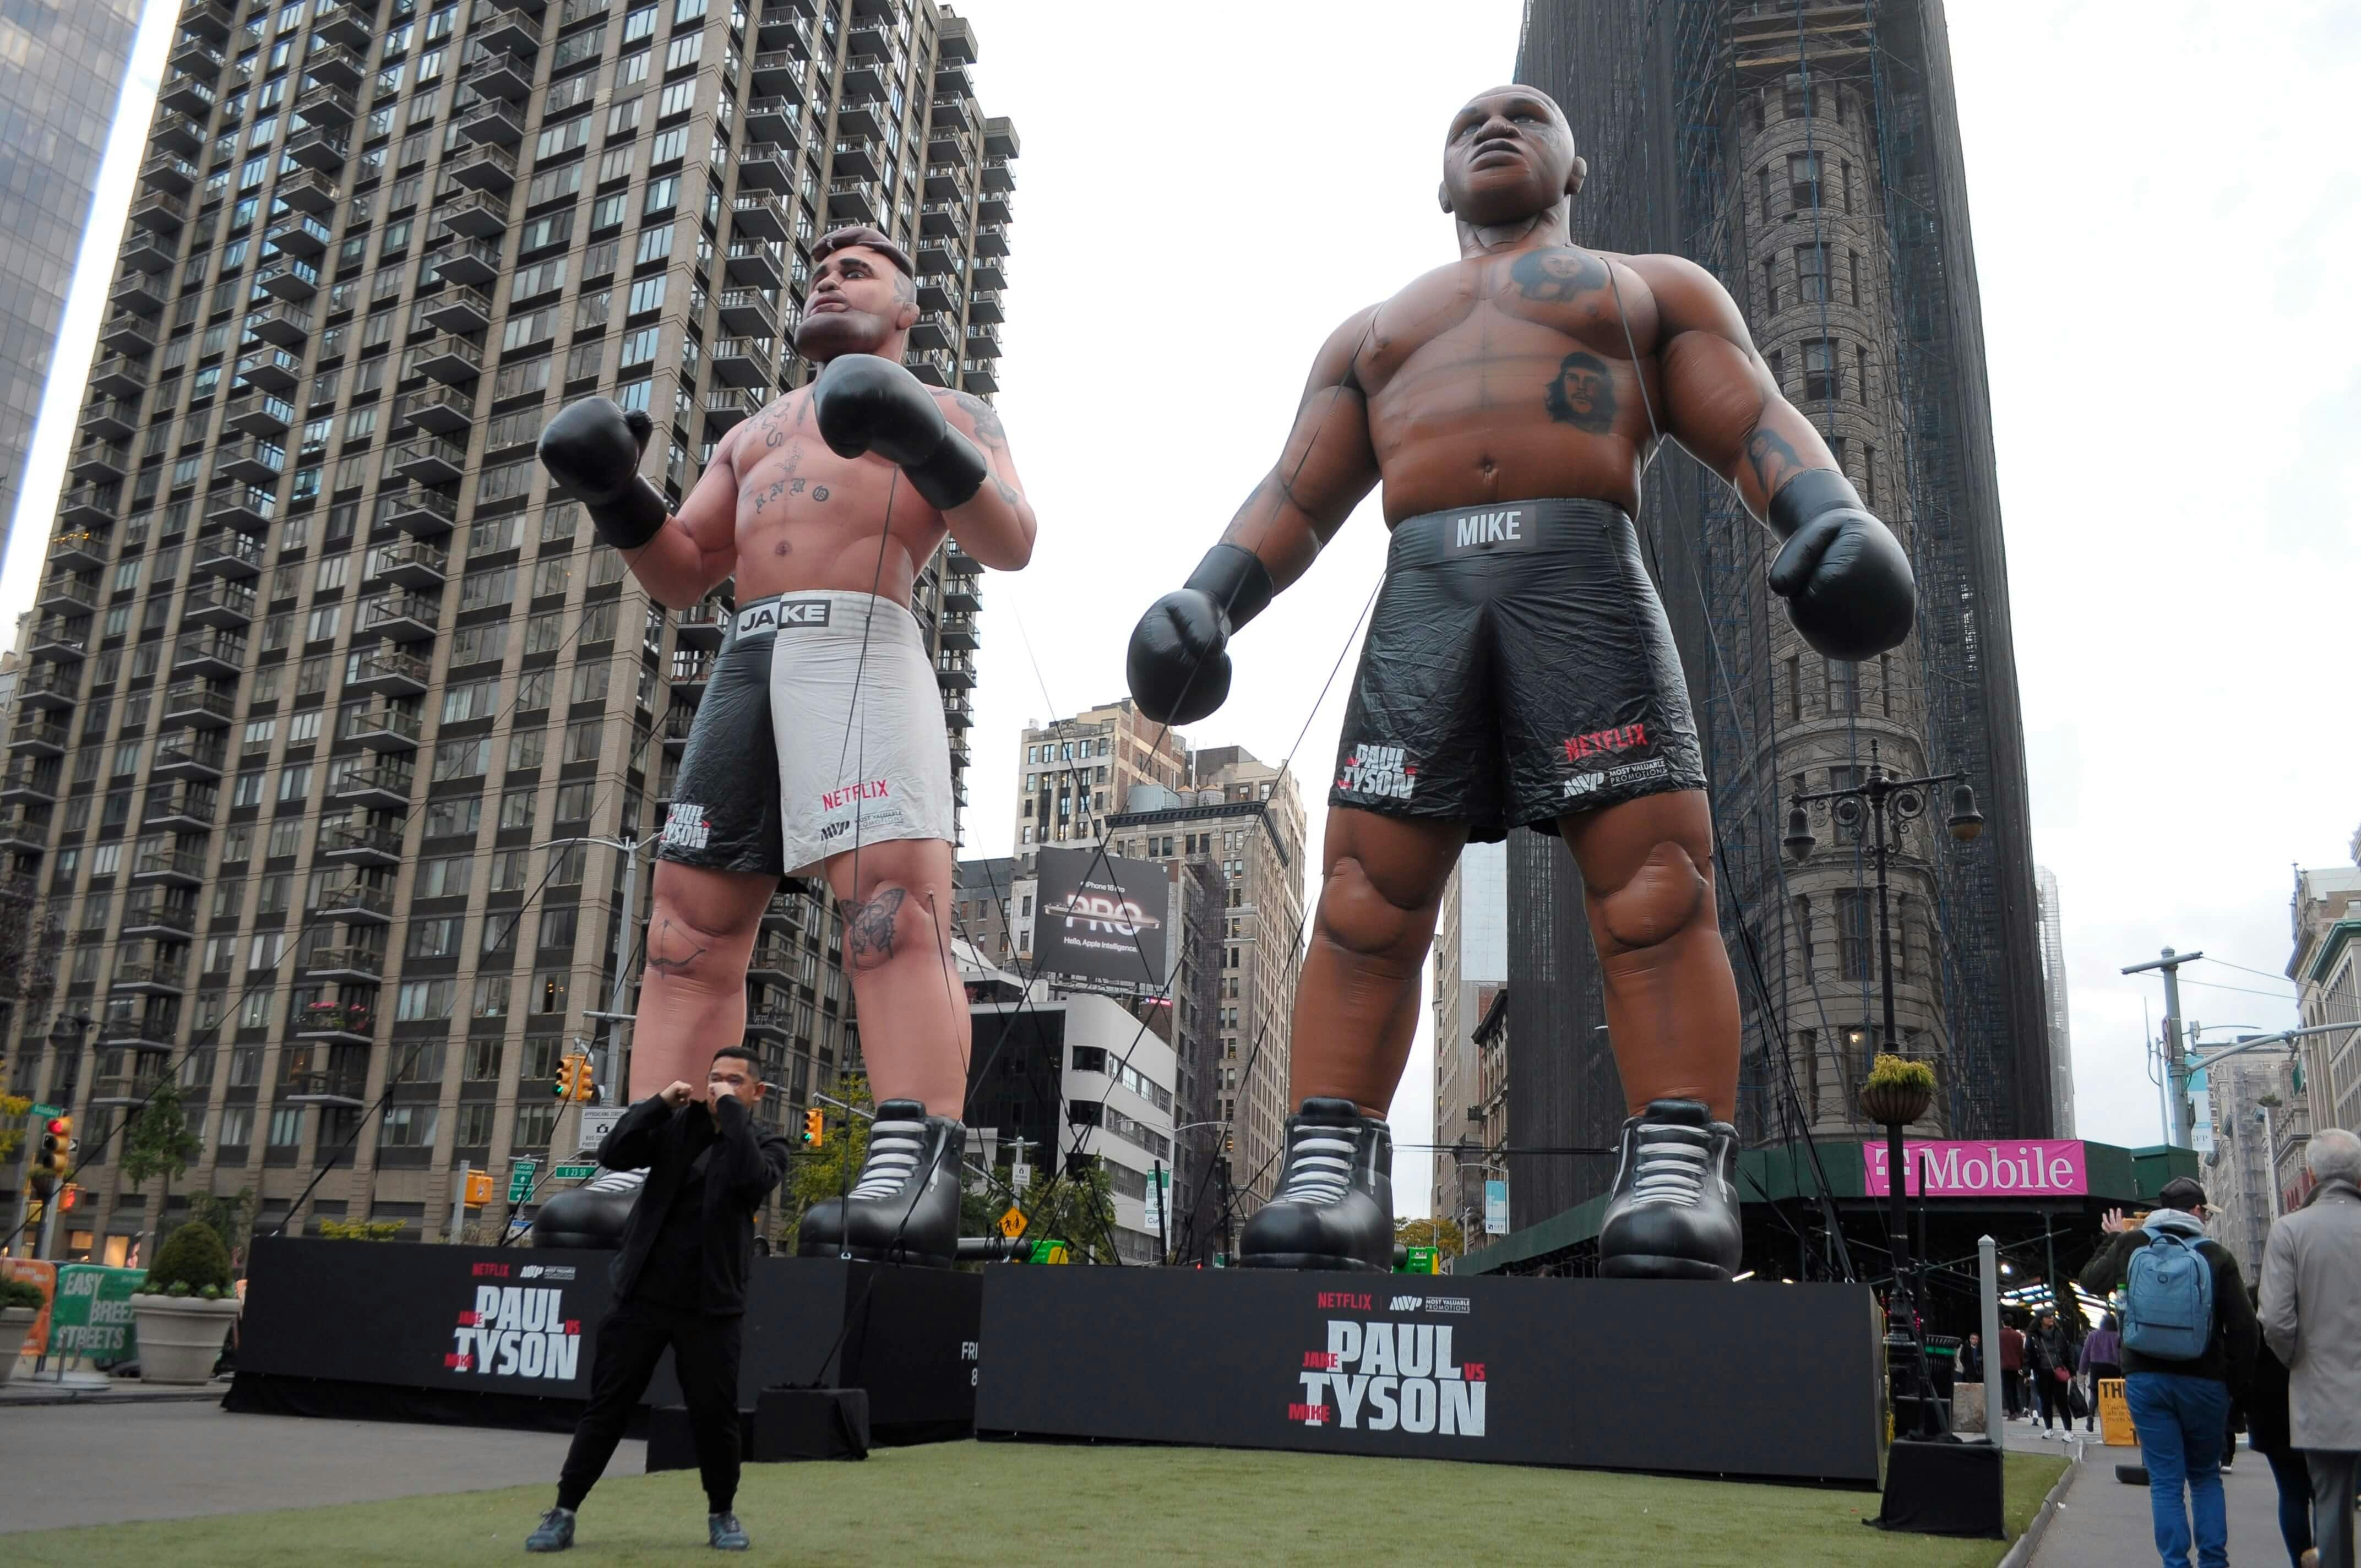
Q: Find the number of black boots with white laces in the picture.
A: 4